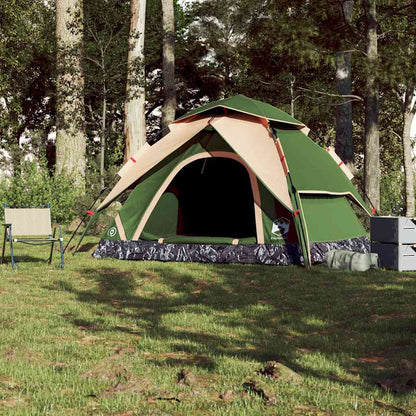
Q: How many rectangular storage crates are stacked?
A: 2